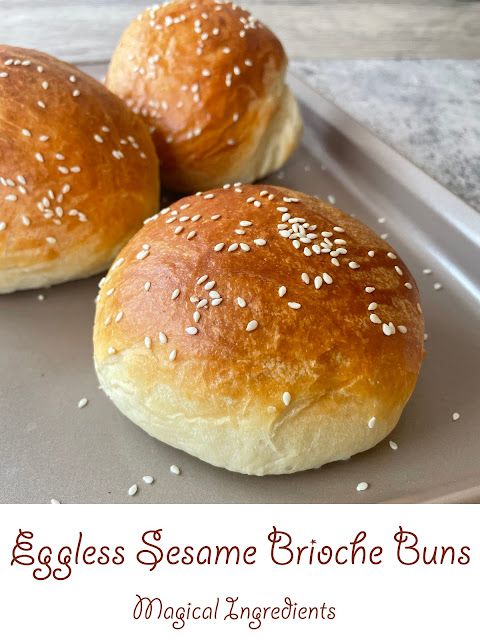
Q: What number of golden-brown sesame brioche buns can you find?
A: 3